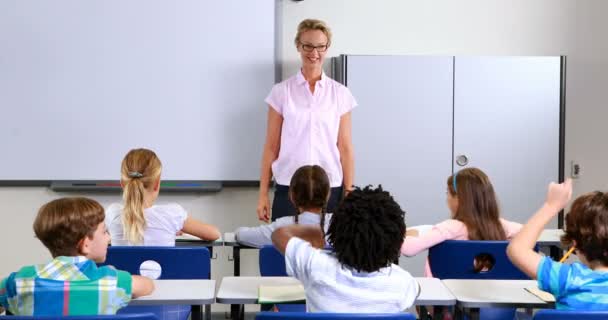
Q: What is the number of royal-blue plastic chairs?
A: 6